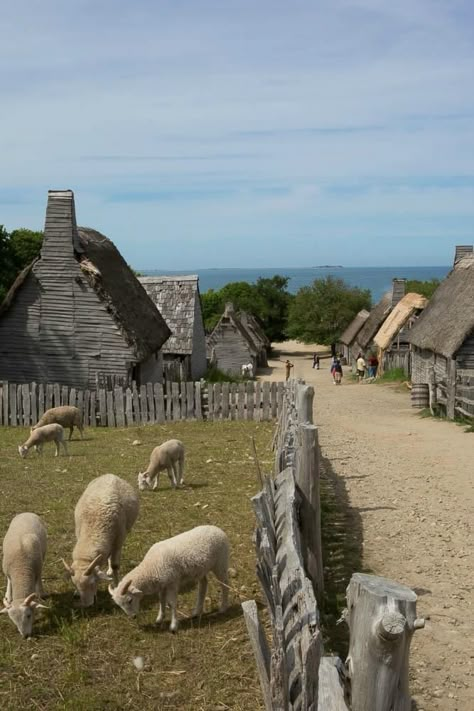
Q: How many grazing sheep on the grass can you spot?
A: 6